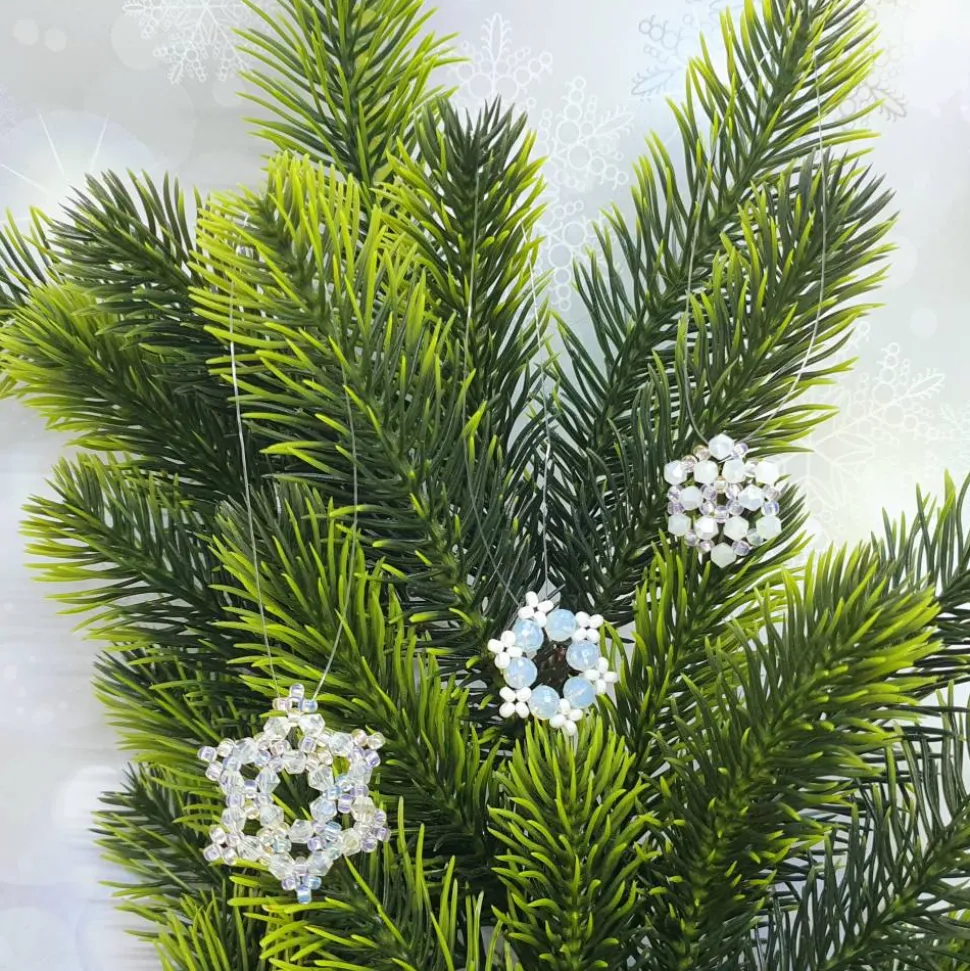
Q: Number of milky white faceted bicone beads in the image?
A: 12